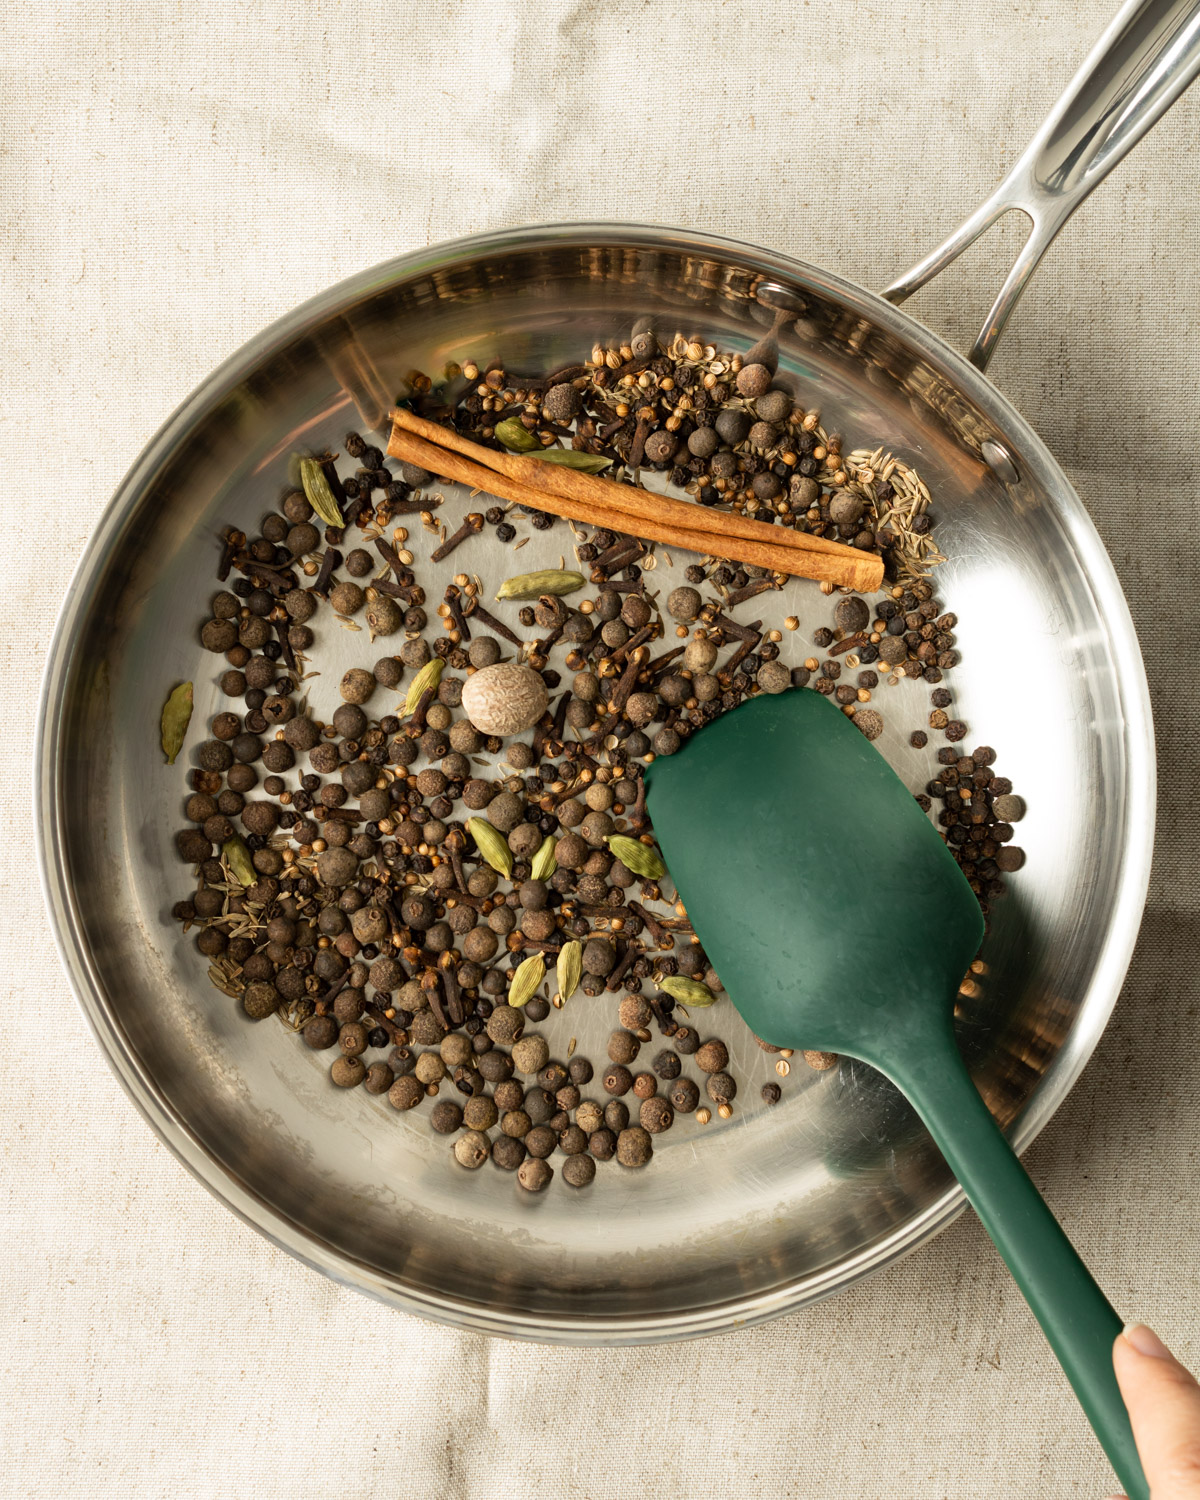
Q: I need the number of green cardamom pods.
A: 13